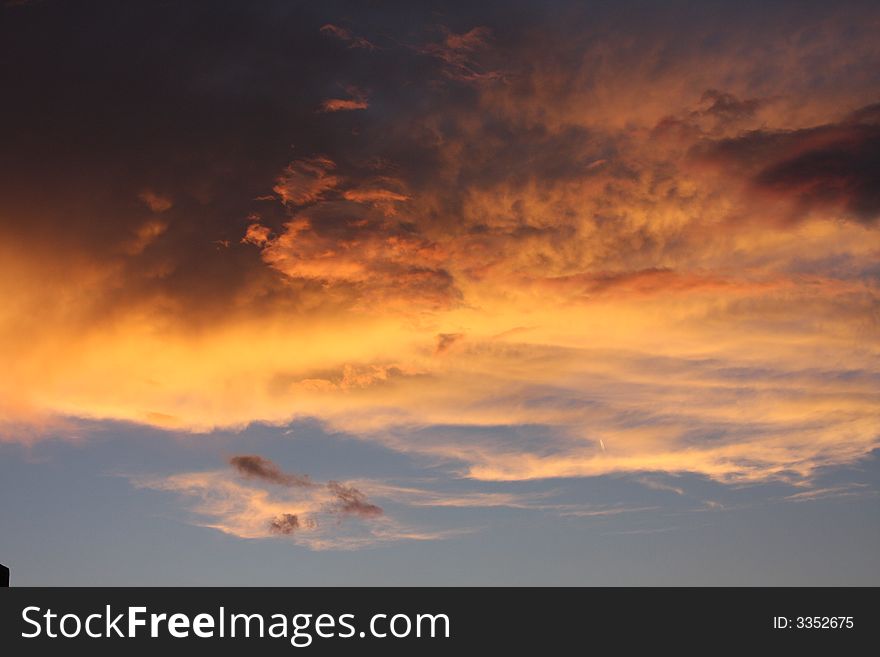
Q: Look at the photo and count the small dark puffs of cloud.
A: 3